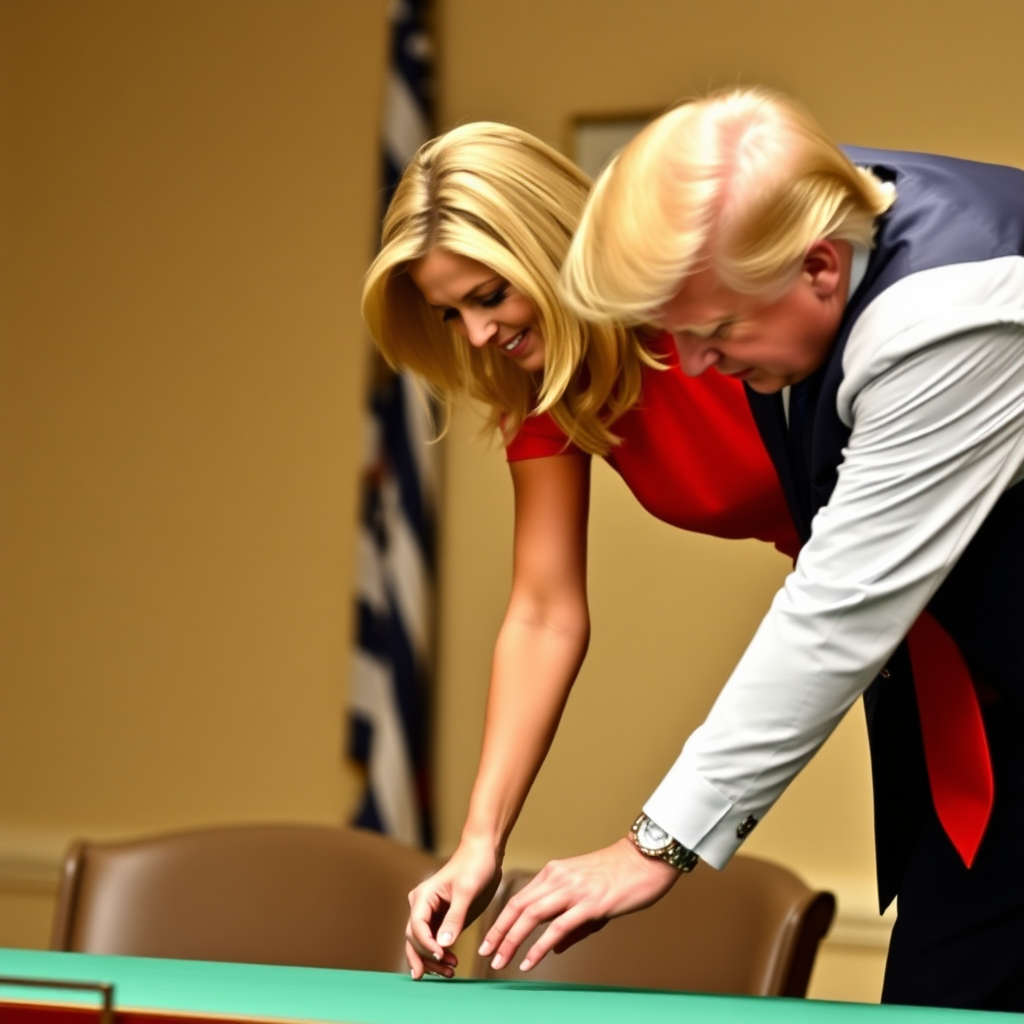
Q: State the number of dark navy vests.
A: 1